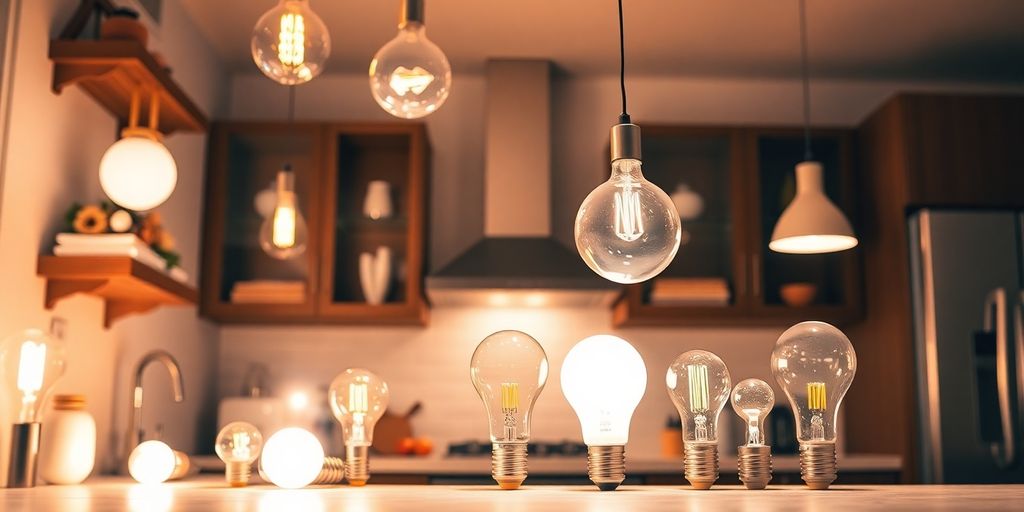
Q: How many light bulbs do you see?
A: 15